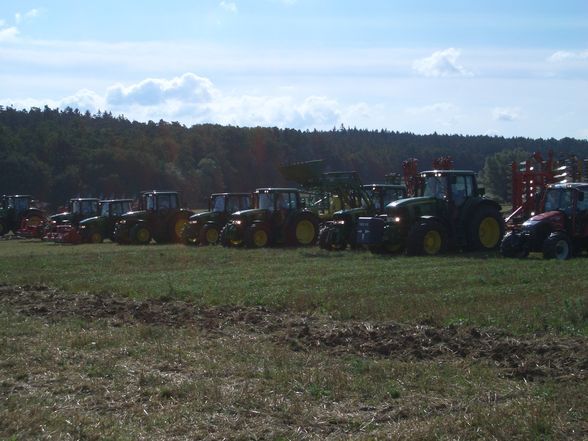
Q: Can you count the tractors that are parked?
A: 9